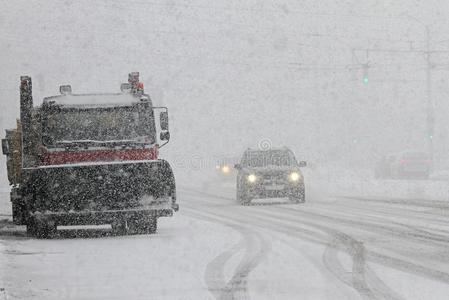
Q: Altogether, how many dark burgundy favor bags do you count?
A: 0